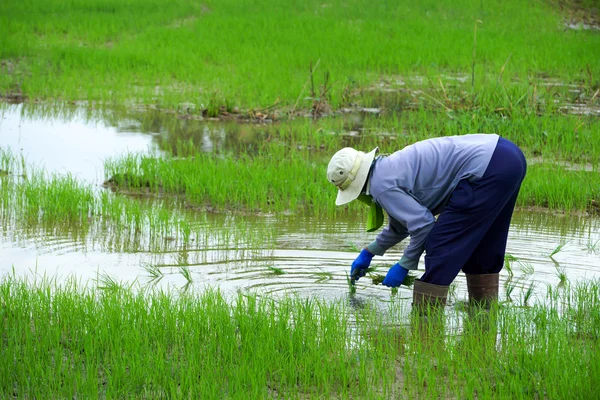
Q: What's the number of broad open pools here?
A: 2